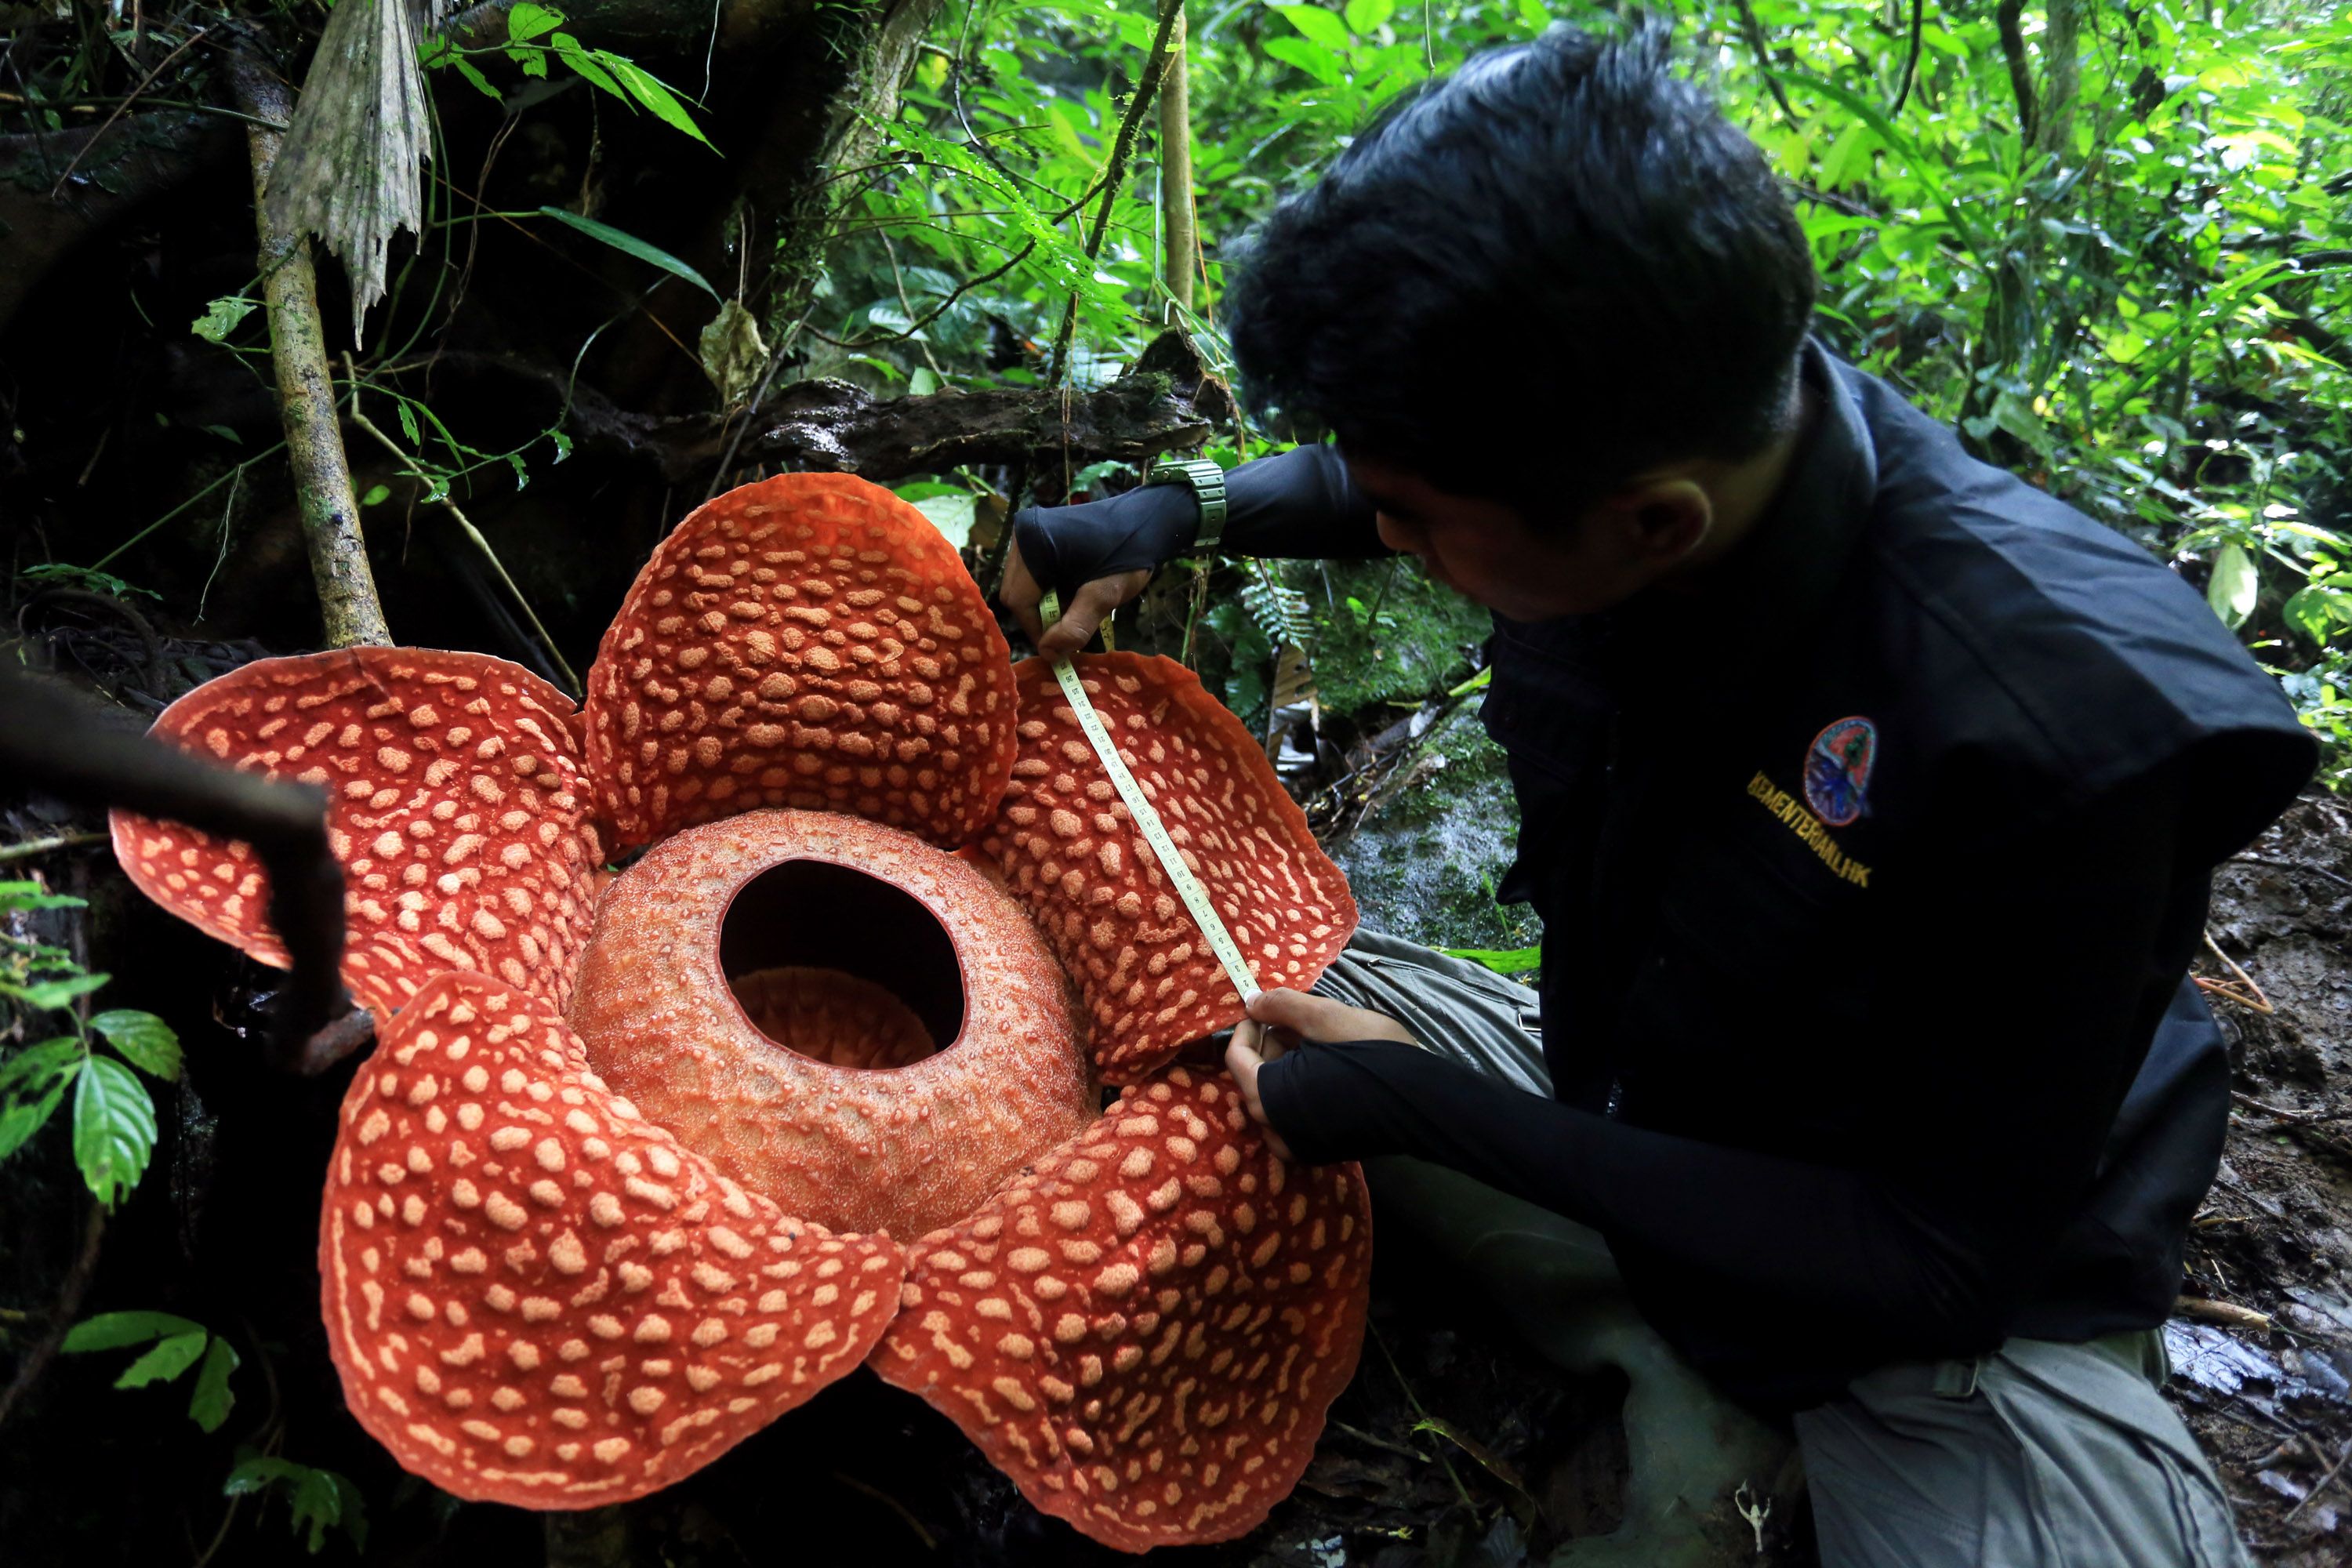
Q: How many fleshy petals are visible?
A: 5